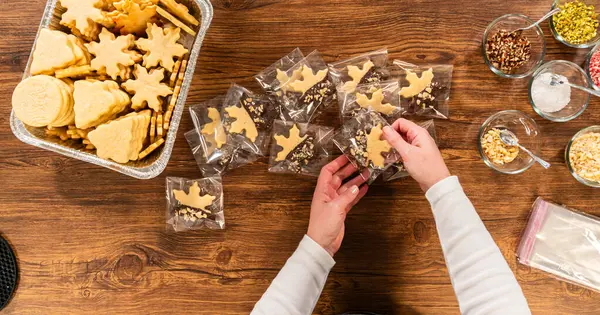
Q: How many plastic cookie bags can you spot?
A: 12